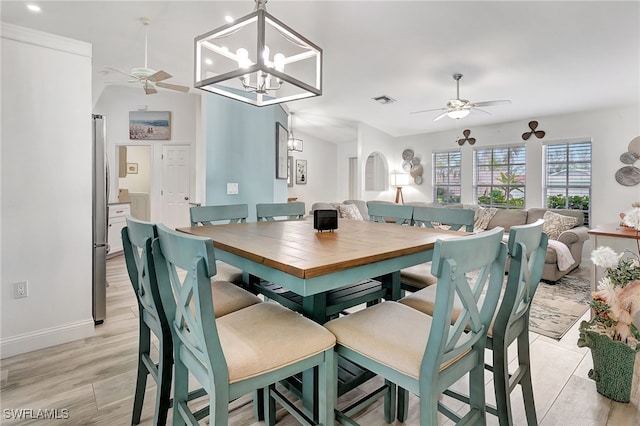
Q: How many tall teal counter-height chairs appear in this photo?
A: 8